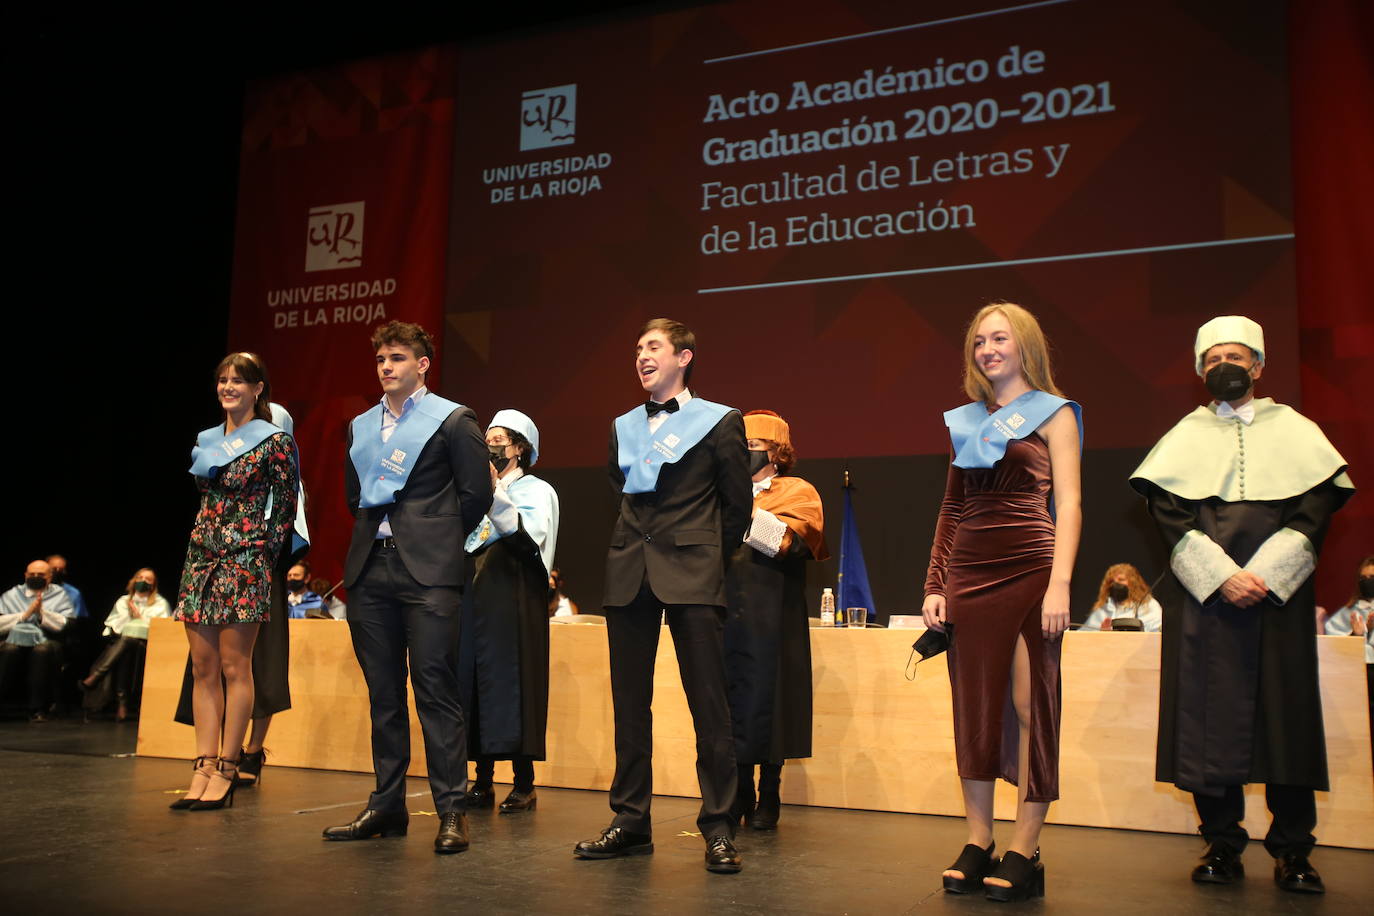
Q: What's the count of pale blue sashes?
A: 4